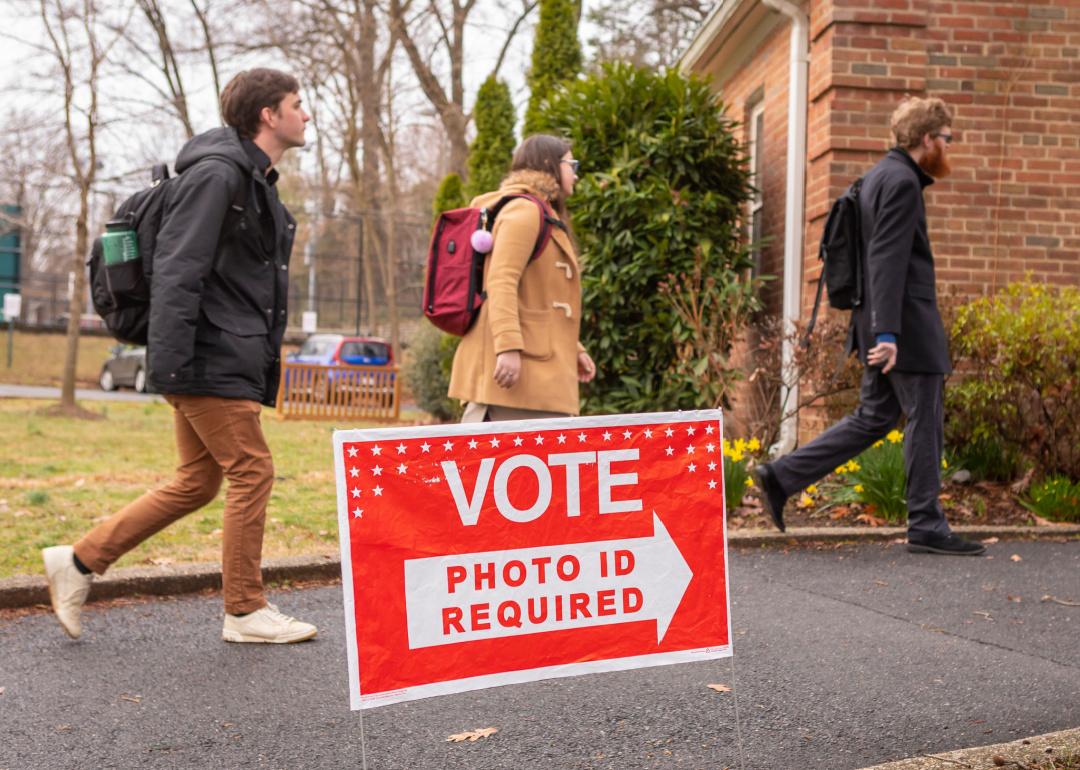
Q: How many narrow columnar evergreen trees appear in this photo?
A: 3